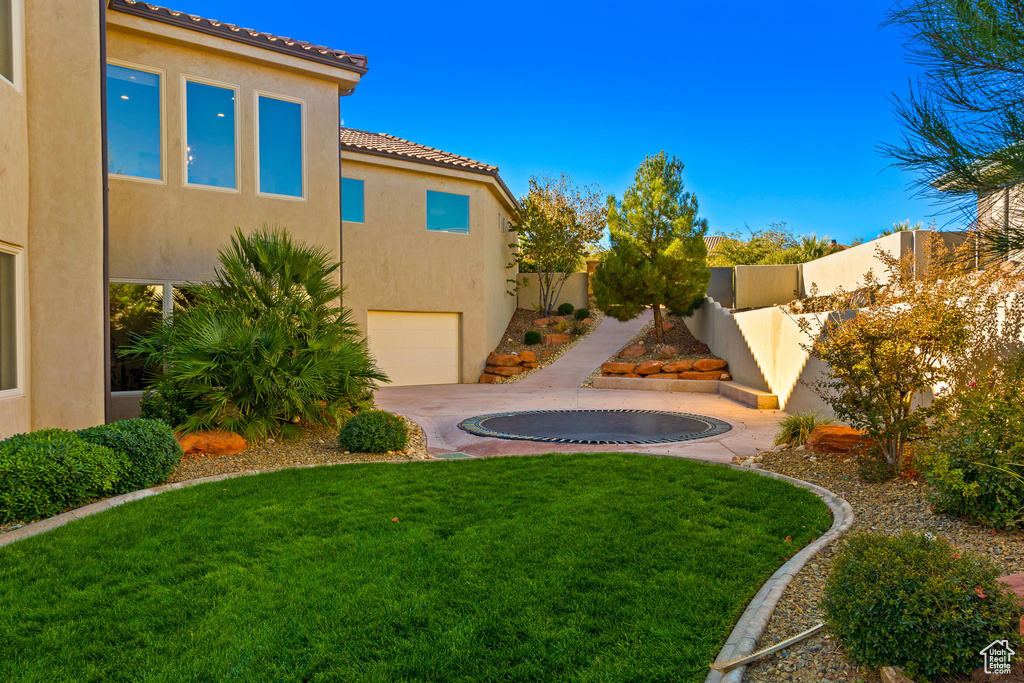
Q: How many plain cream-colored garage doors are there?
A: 1